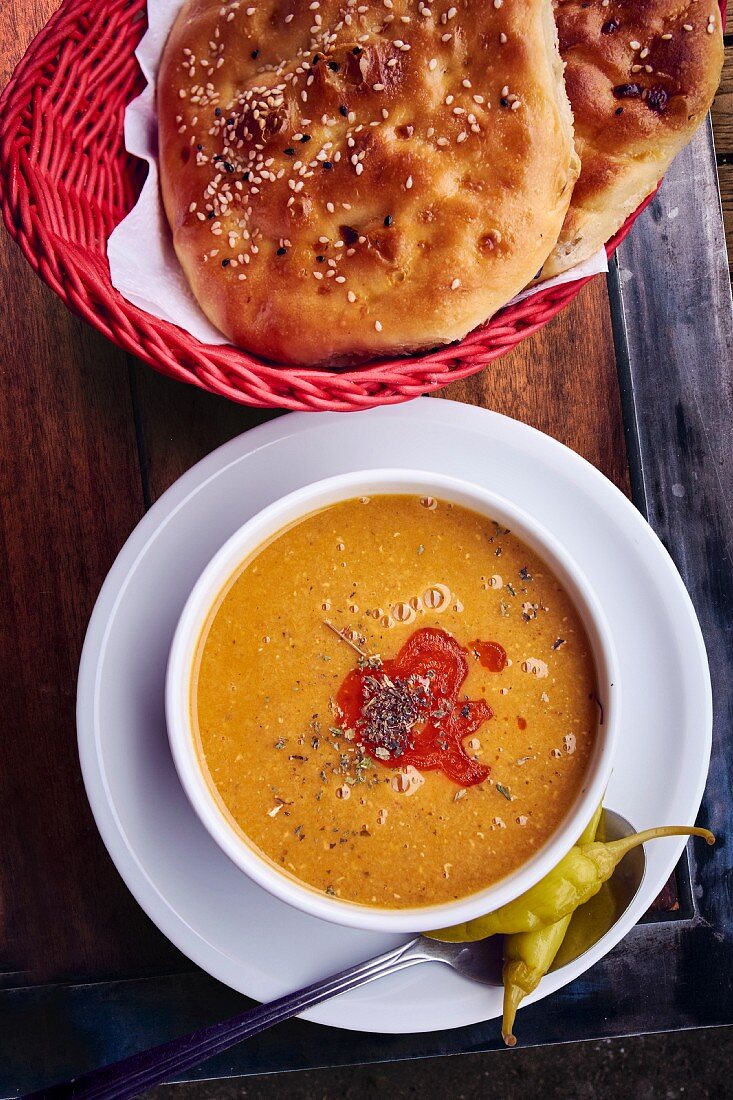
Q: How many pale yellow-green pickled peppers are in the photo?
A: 2